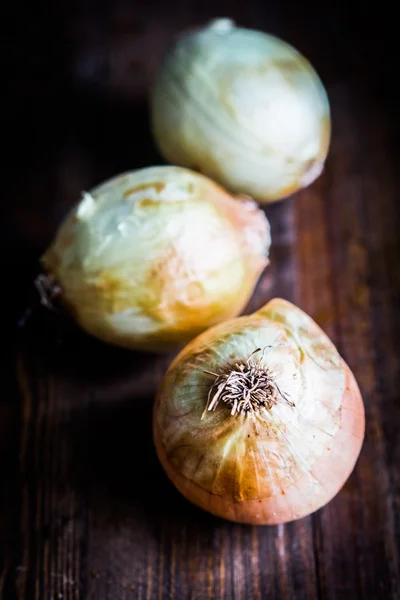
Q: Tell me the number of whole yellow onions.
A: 3